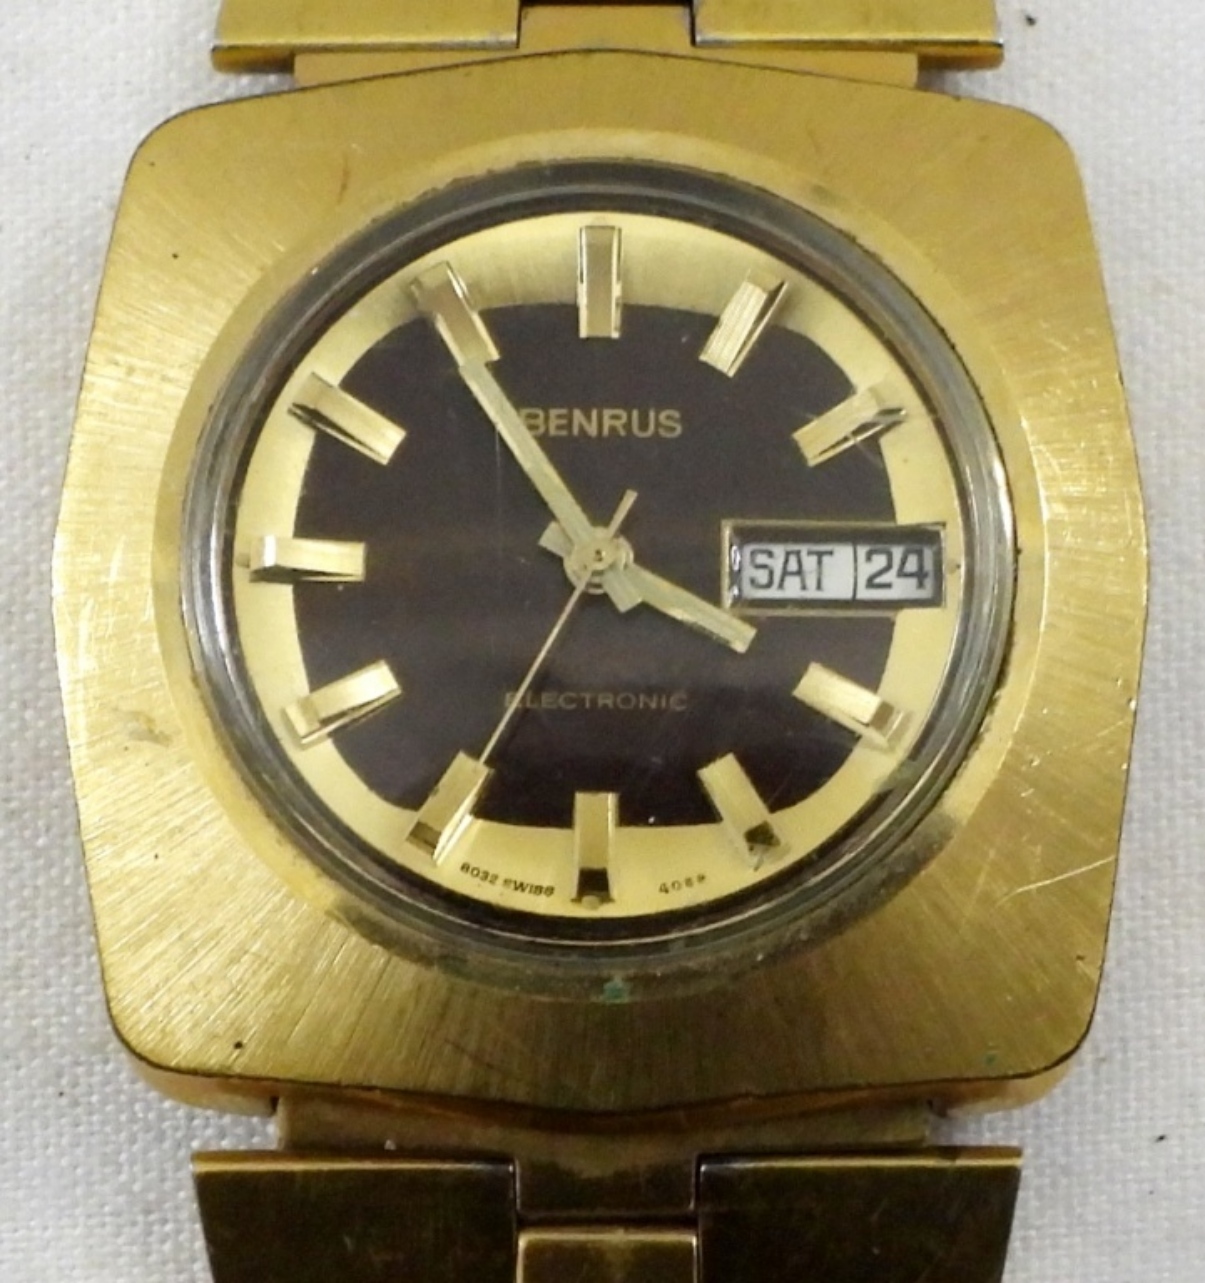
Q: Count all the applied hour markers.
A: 11